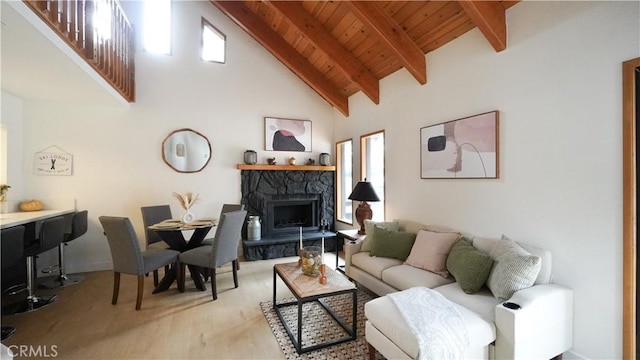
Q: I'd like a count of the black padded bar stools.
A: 3